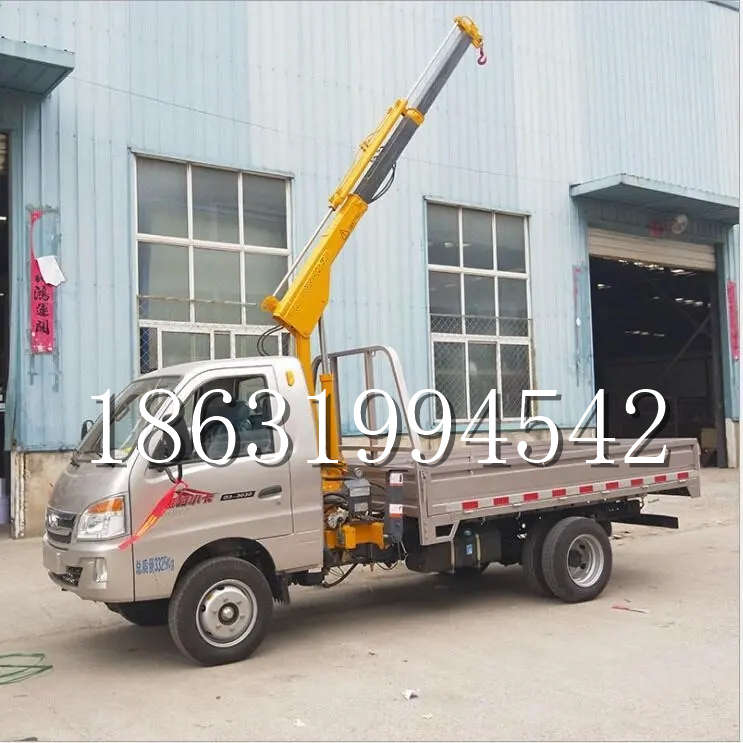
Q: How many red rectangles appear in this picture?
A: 9